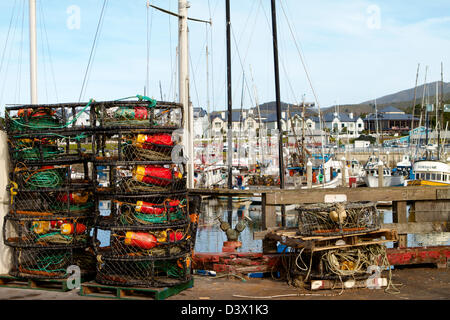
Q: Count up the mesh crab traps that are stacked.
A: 14